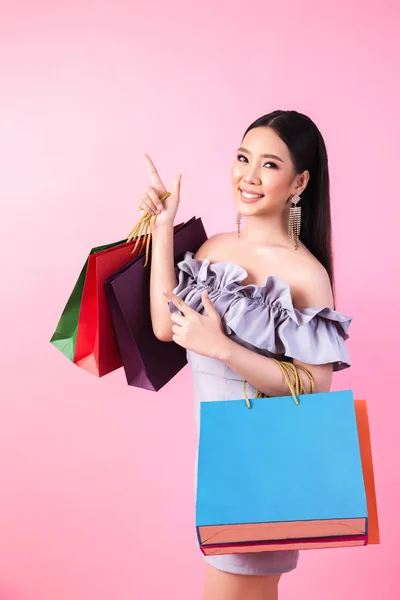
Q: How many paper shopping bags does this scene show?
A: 6